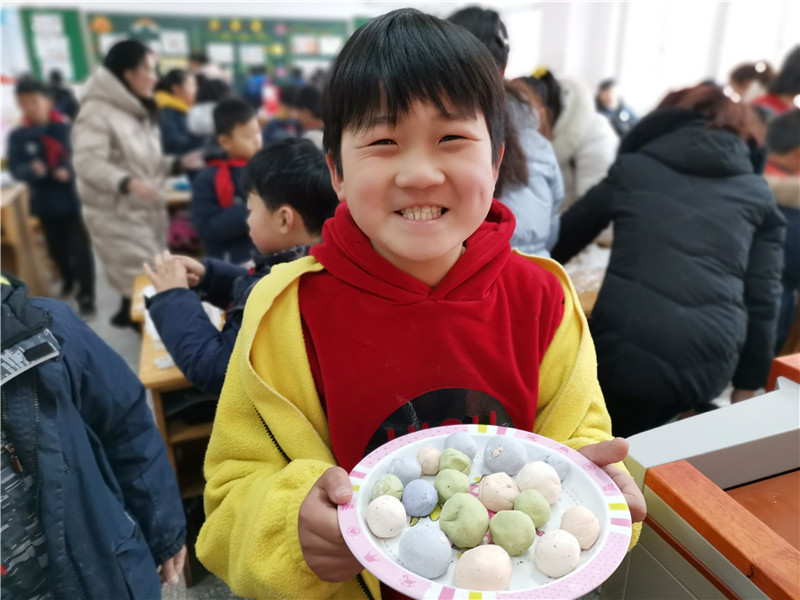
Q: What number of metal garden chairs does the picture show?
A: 0